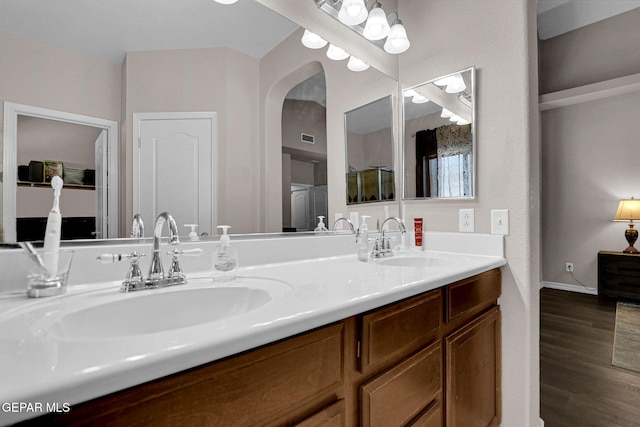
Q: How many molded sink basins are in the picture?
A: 2